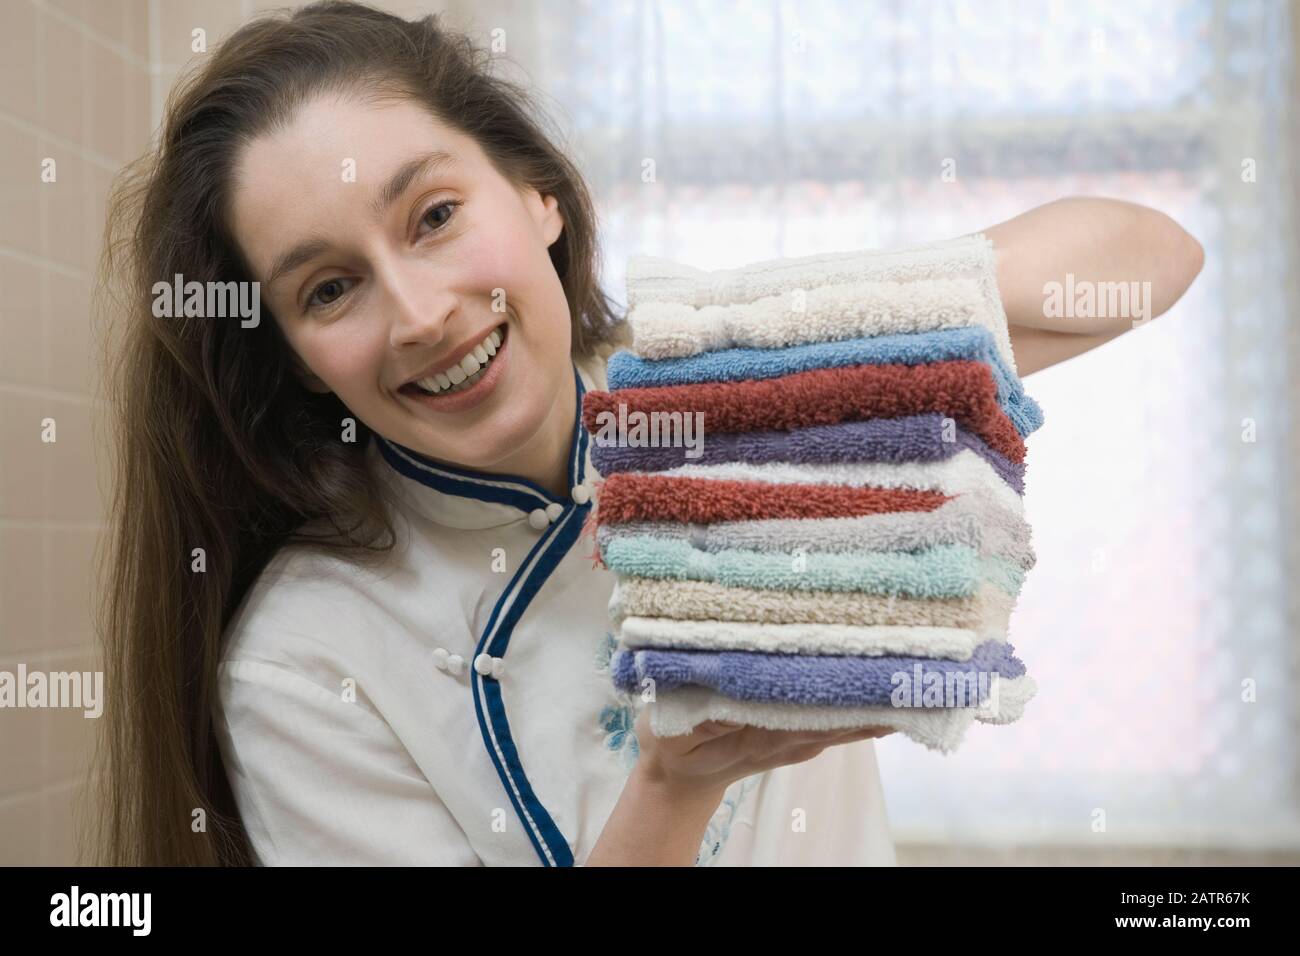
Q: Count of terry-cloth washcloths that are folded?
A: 13